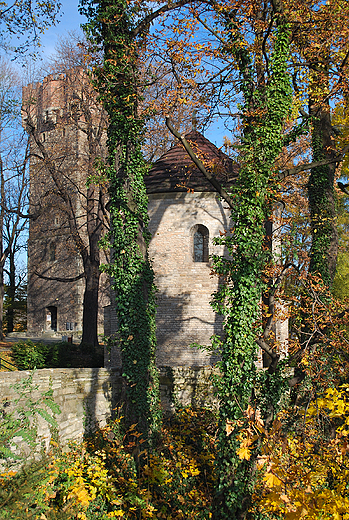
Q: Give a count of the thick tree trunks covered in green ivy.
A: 3